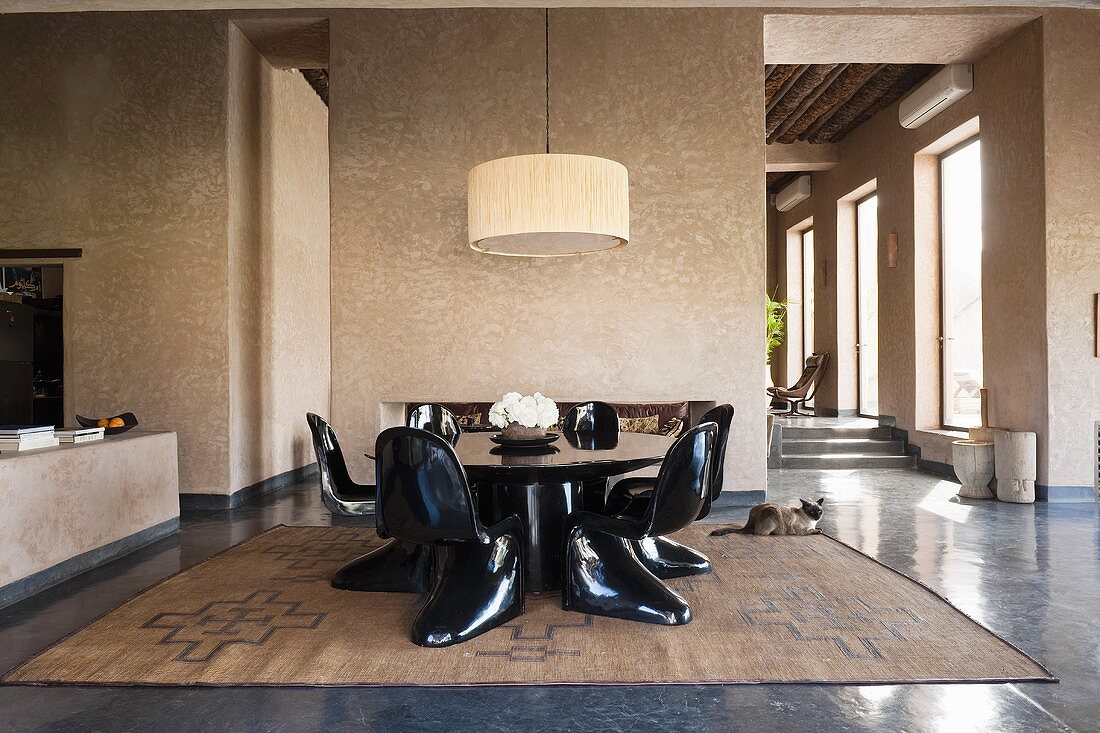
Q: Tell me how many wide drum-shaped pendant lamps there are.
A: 1